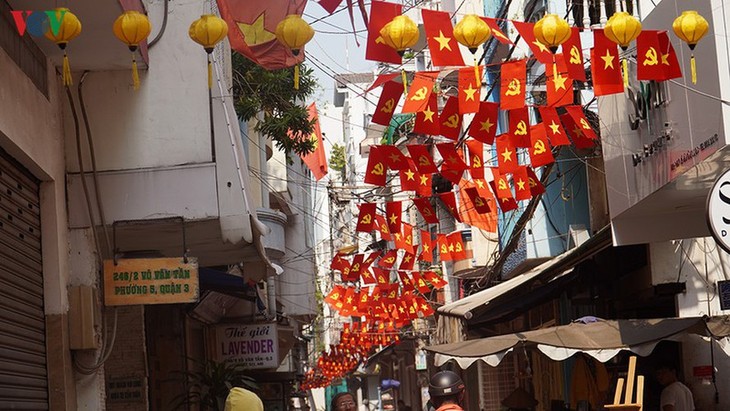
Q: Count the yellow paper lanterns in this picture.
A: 9